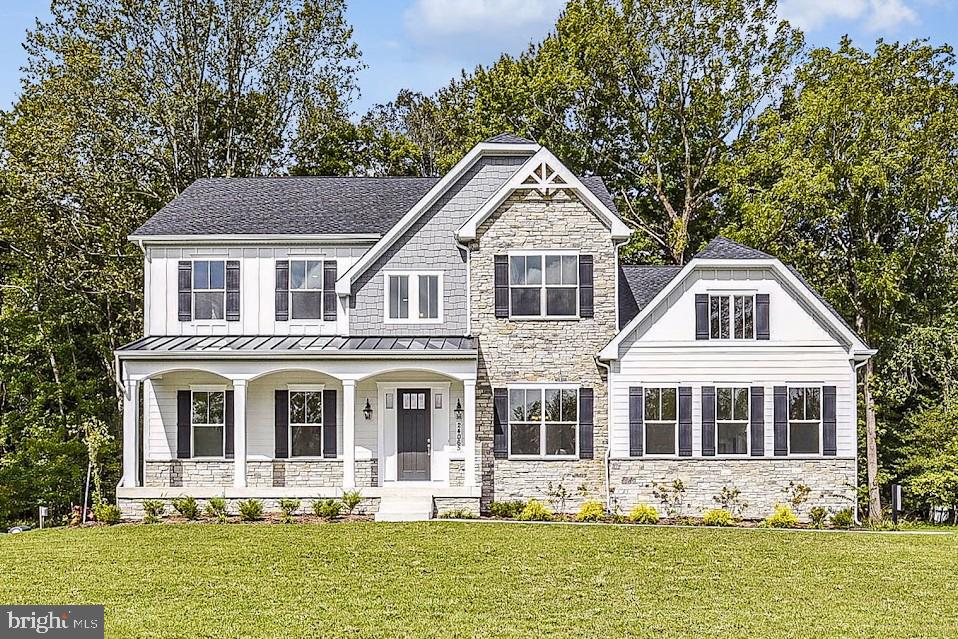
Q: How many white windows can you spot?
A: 11